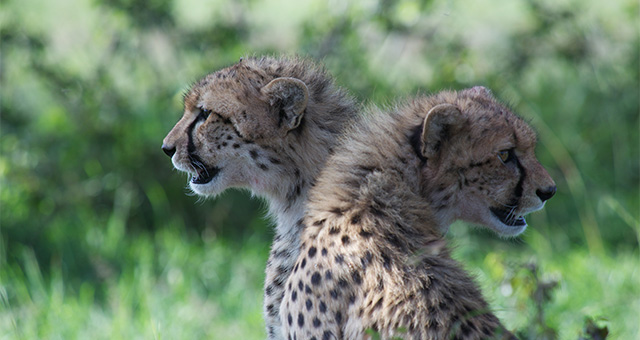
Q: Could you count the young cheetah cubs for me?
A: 2